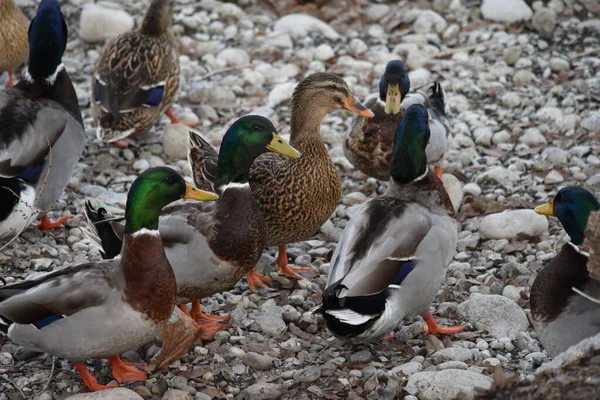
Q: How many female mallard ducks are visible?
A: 3